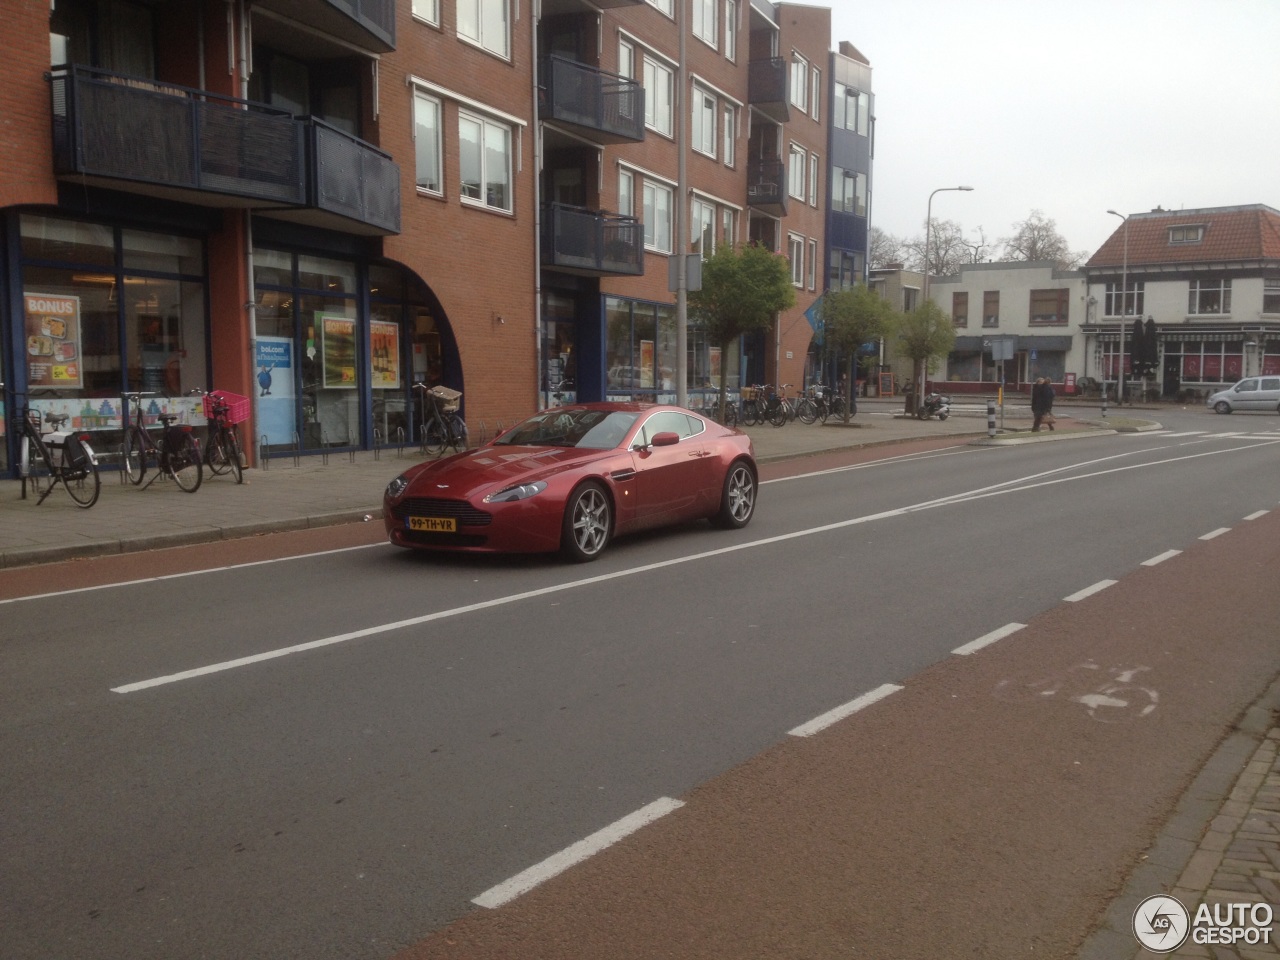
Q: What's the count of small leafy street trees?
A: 3